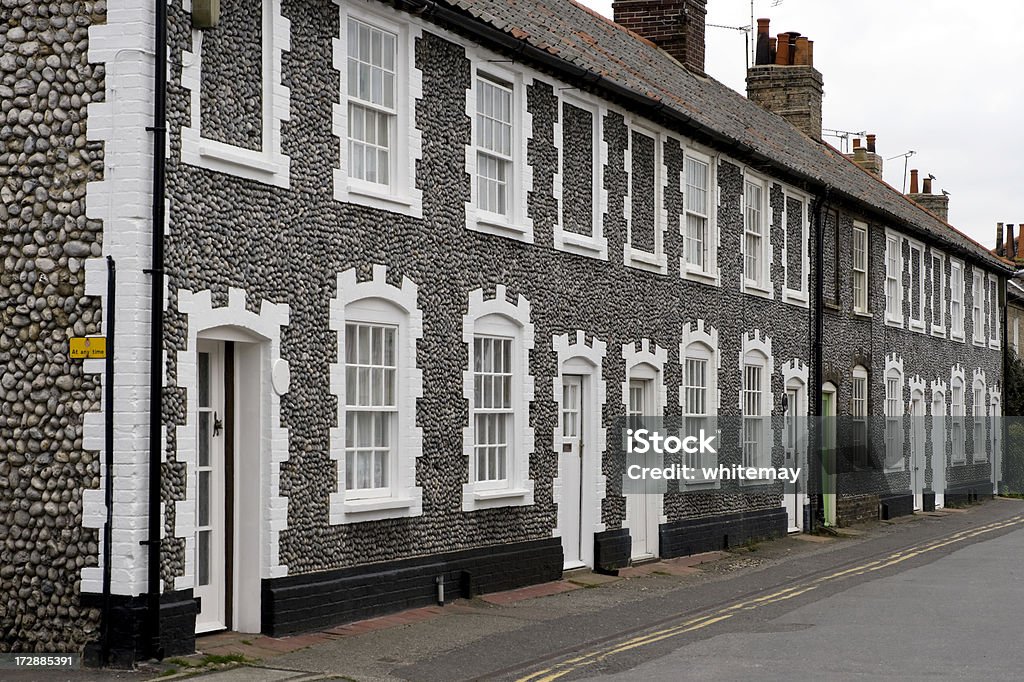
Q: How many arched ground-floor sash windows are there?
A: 8